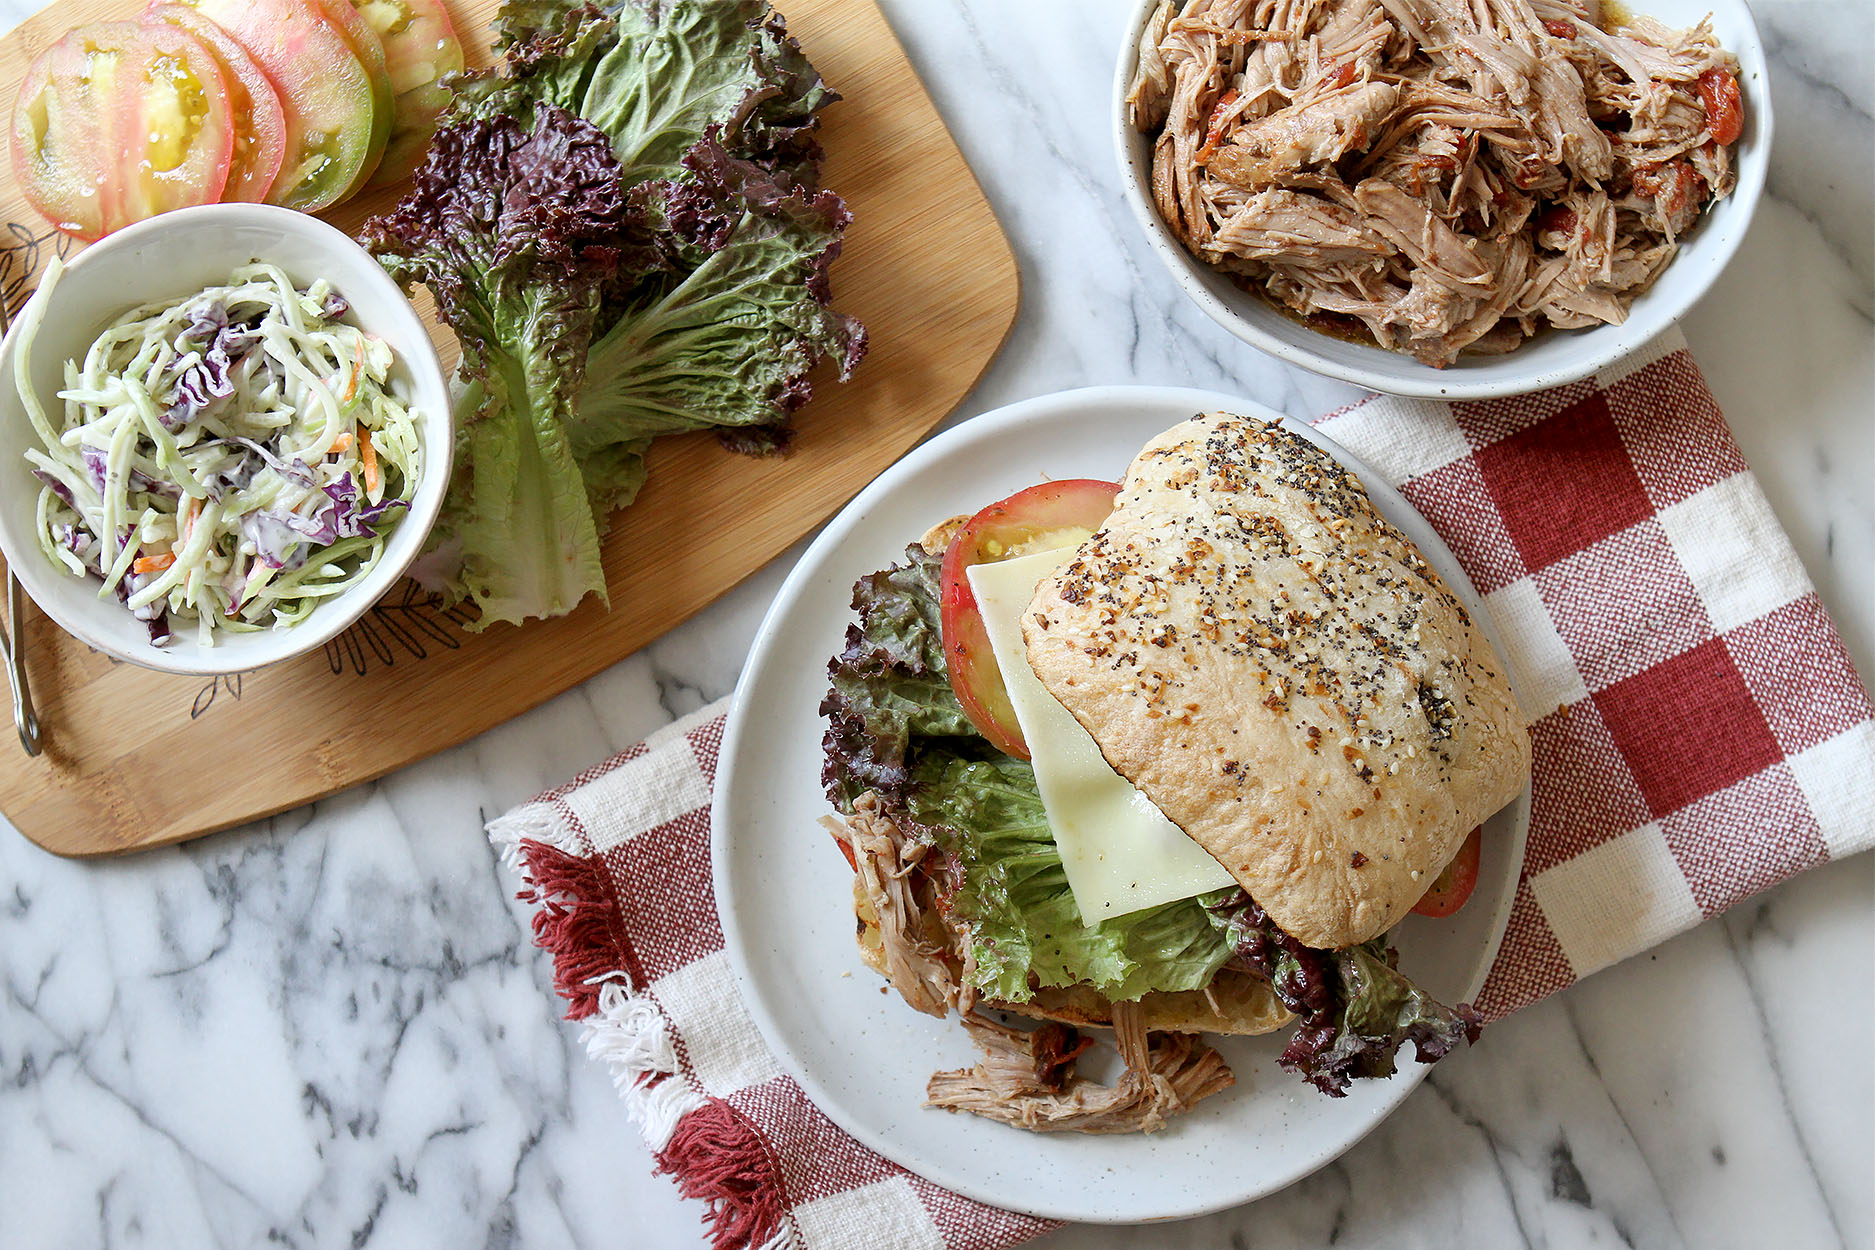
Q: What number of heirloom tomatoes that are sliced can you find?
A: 5